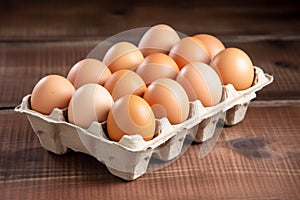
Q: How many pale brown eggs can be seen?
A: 13